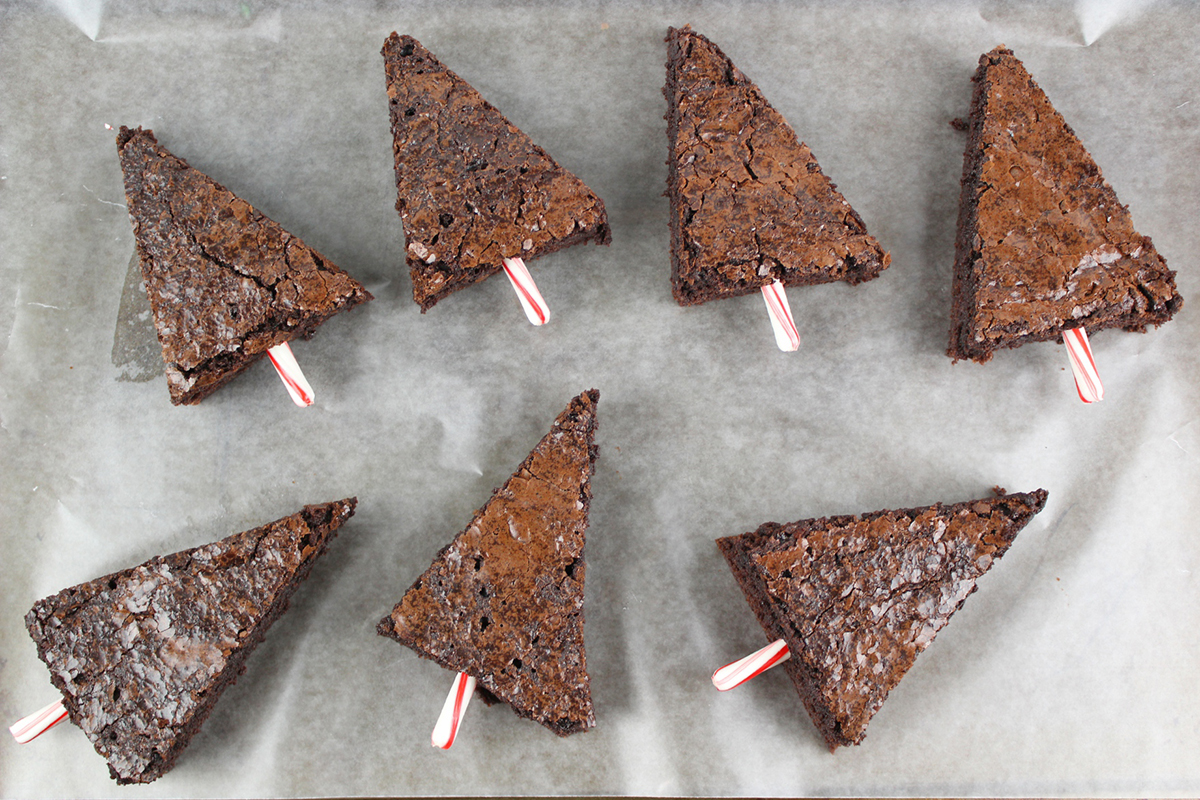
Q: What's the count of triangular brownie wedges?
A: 7